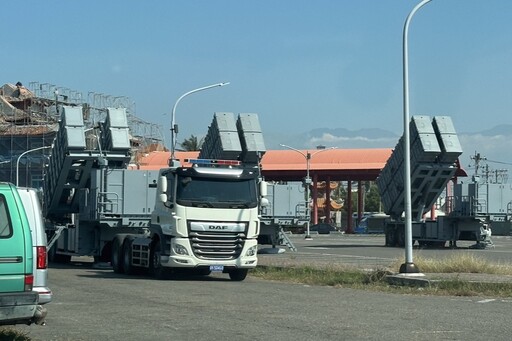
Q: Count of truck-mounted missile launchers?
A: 3